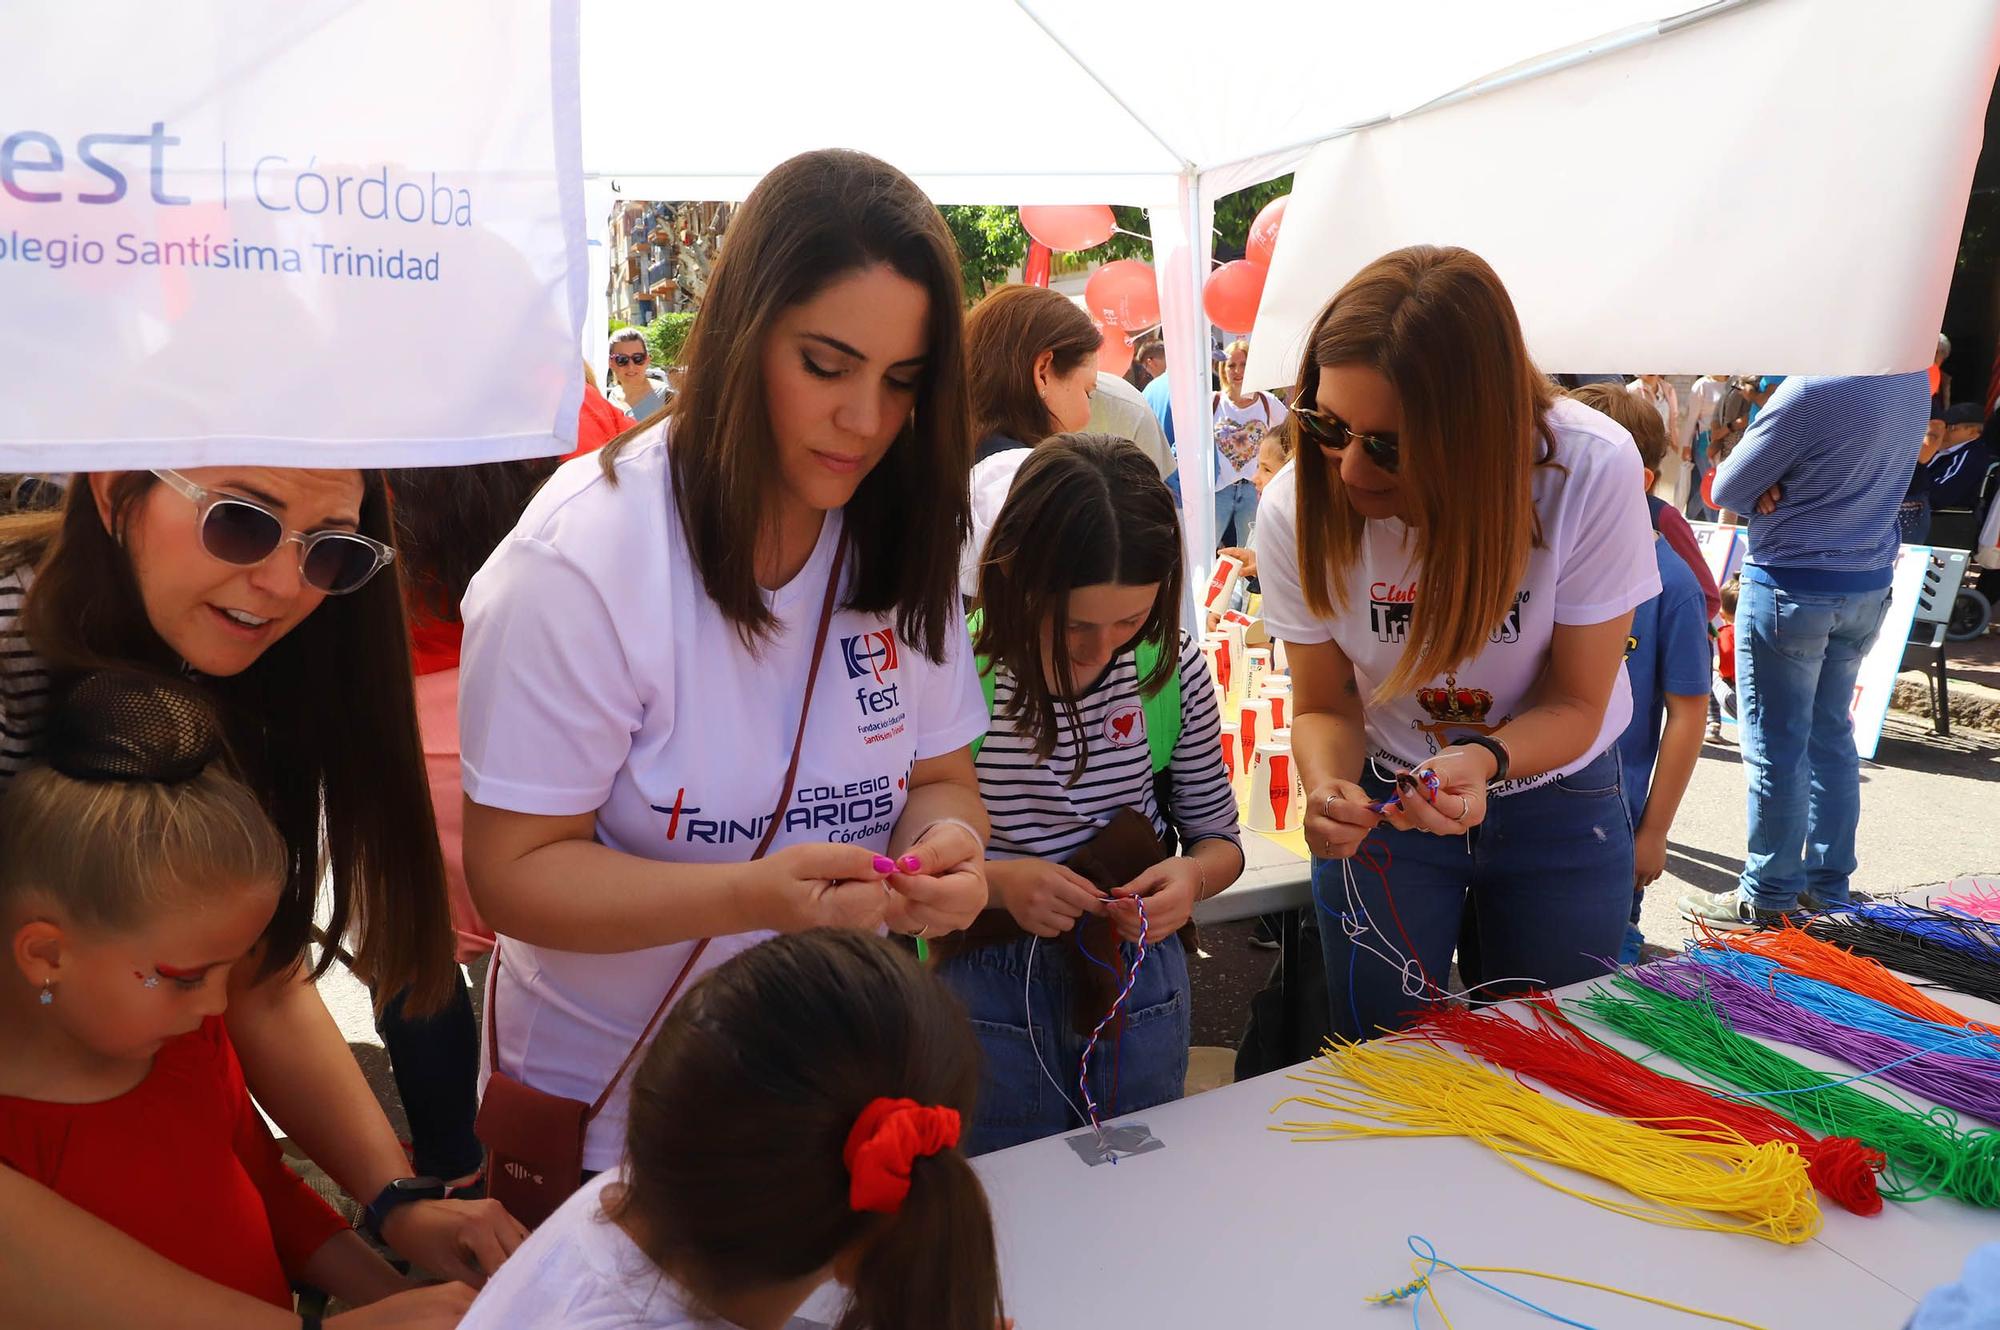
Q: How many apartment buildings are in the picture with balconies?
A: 1